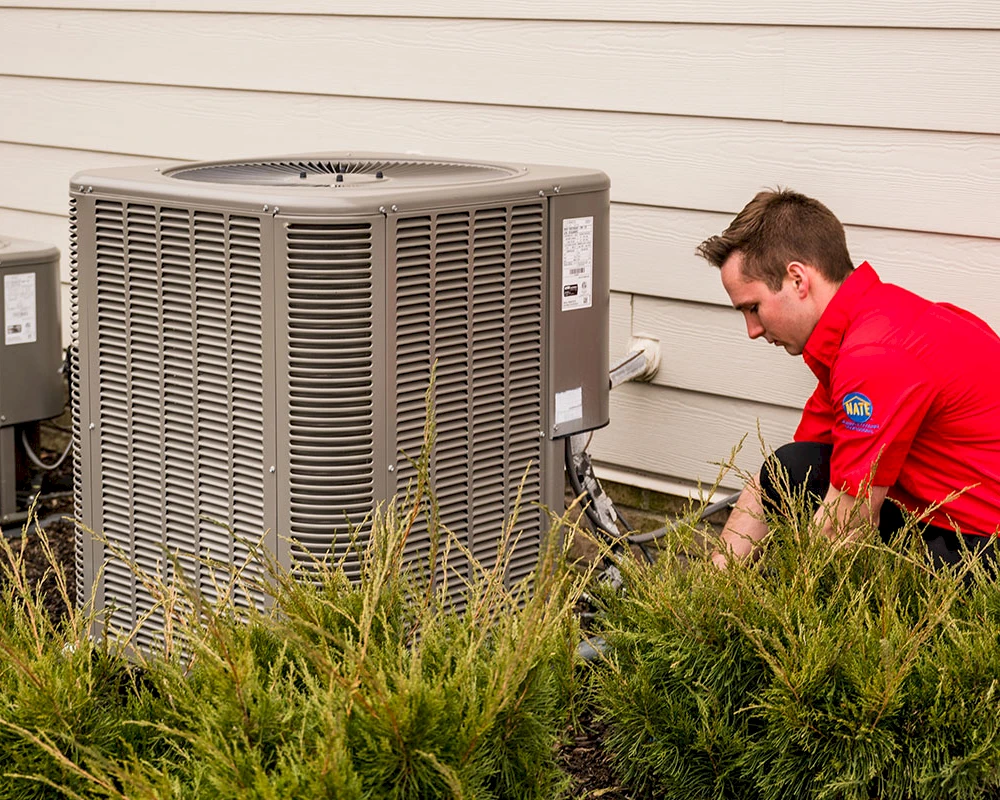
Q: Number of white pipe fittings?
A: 1